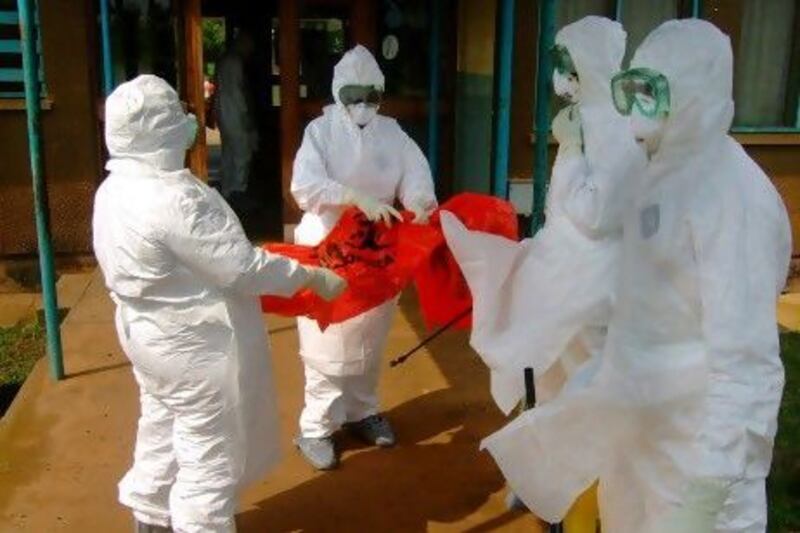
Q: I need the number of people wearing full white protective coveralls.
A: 4